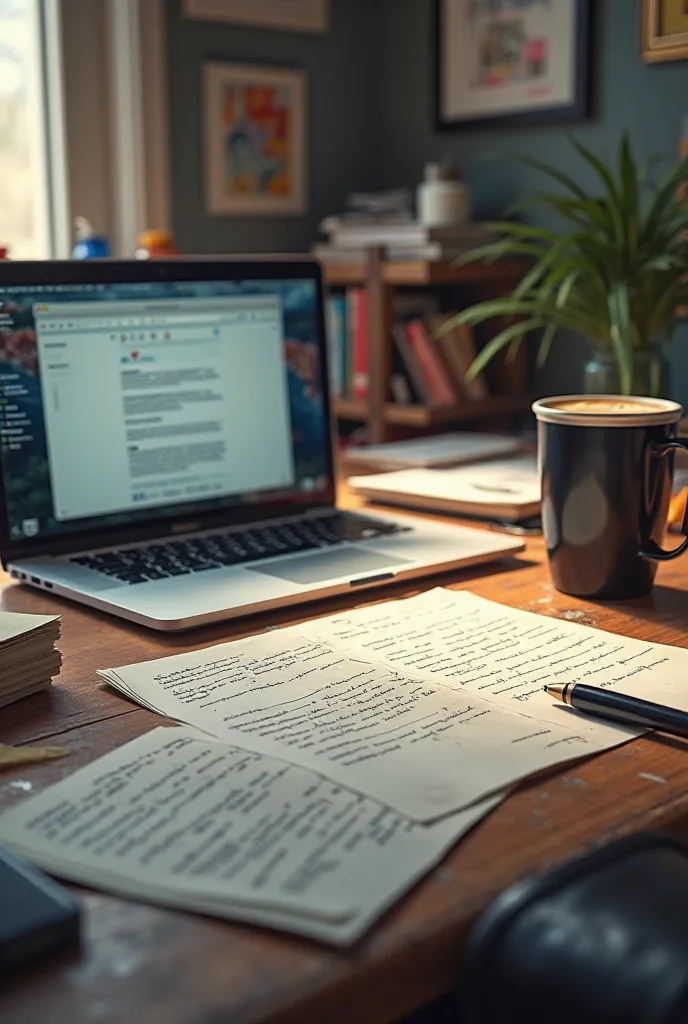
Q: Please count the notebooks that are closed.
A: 2